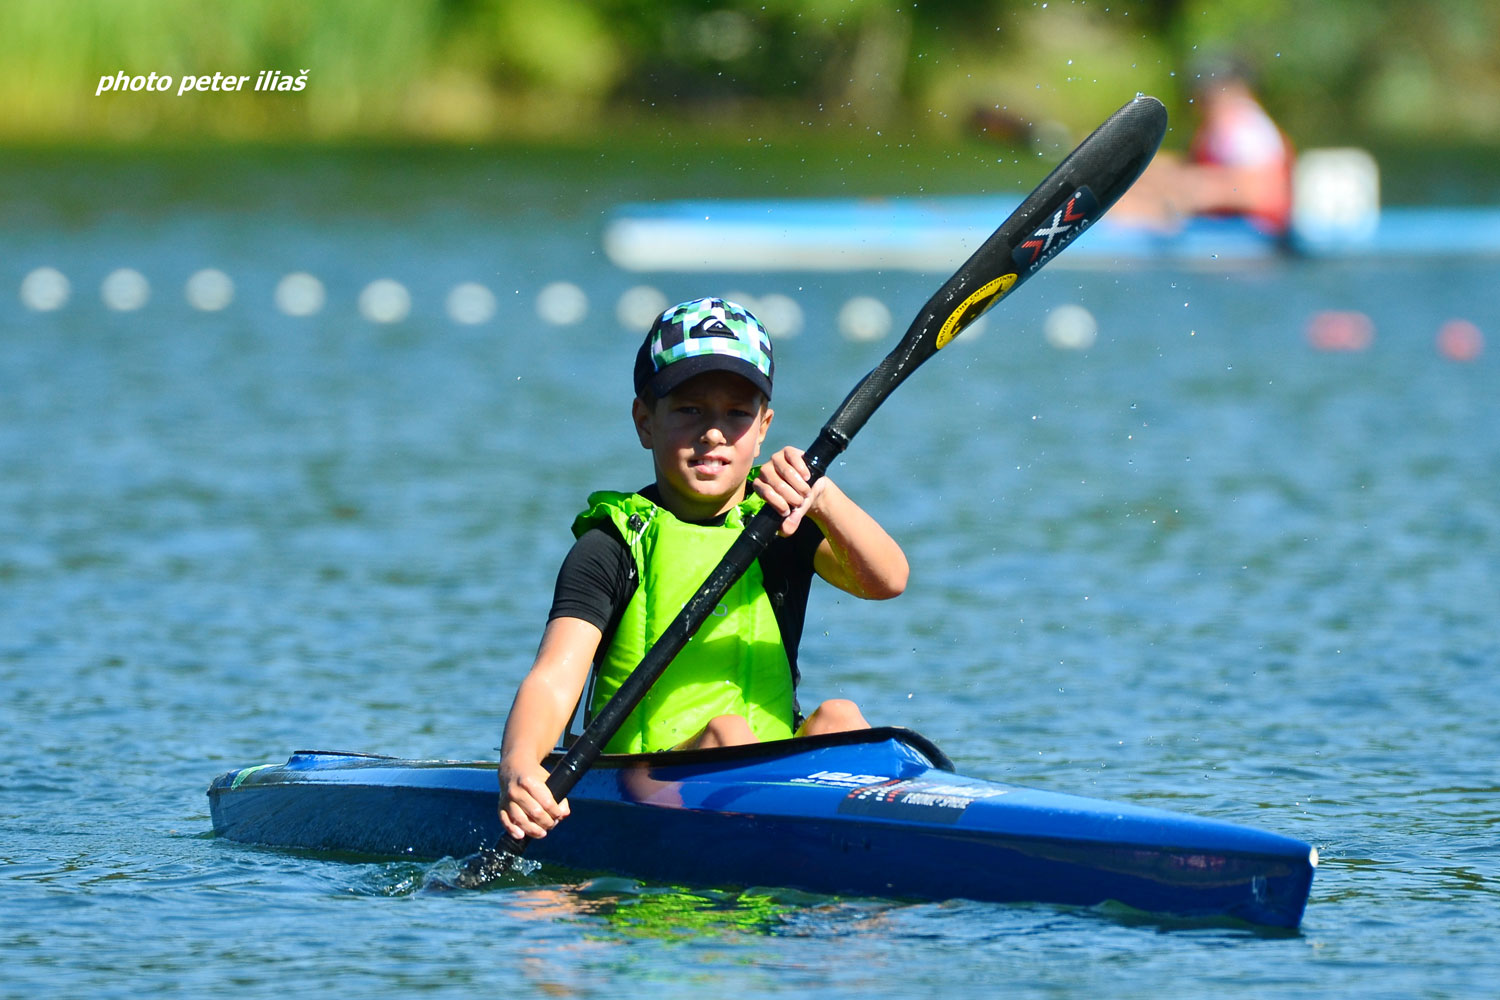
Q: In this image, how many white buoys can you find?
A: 13